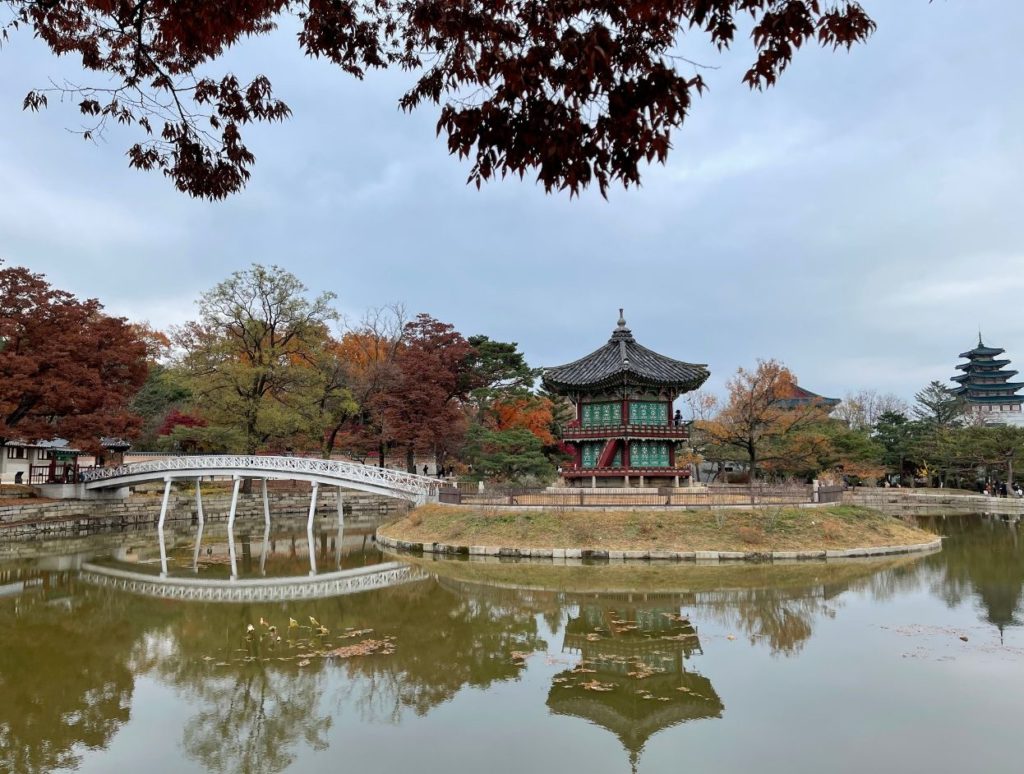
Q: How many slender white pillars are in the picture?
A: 6